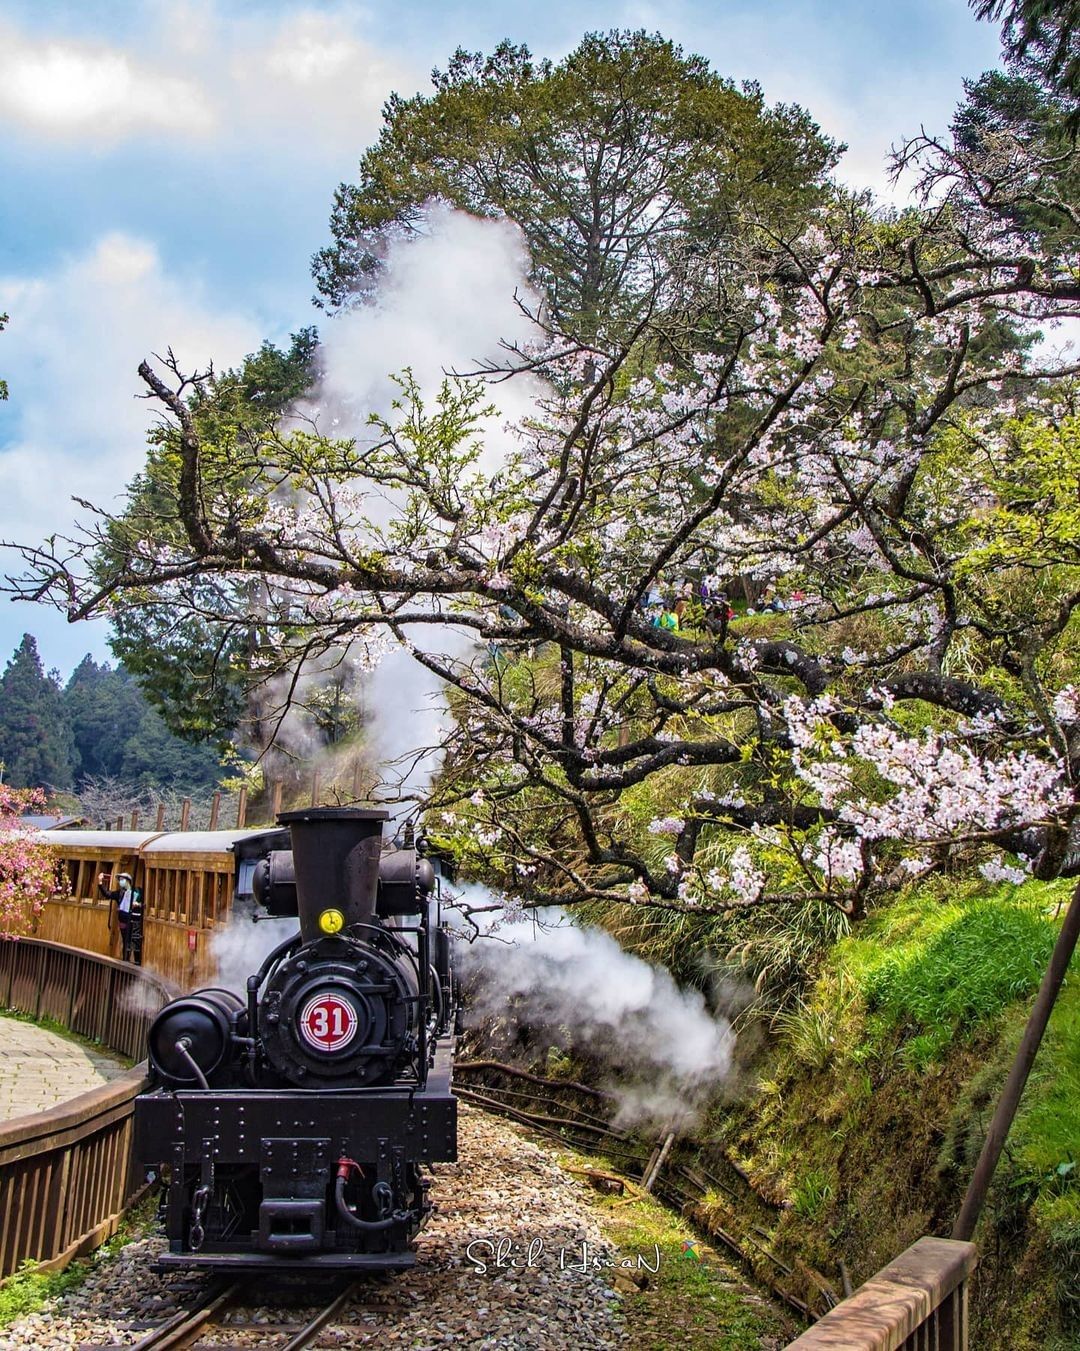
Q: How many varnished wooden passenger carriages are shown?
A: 2